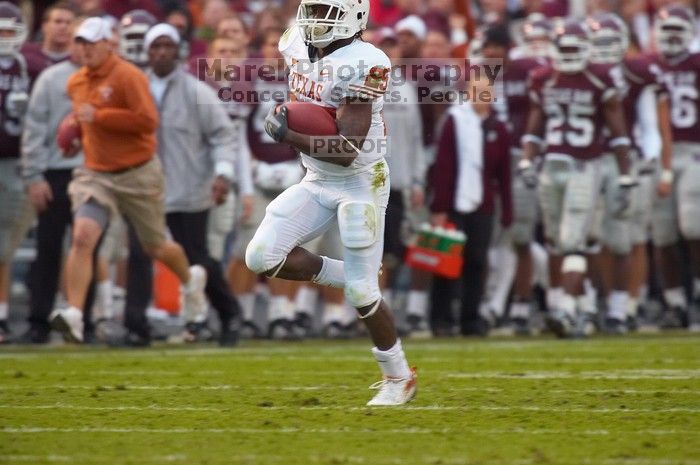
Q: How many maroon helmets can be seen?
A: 6